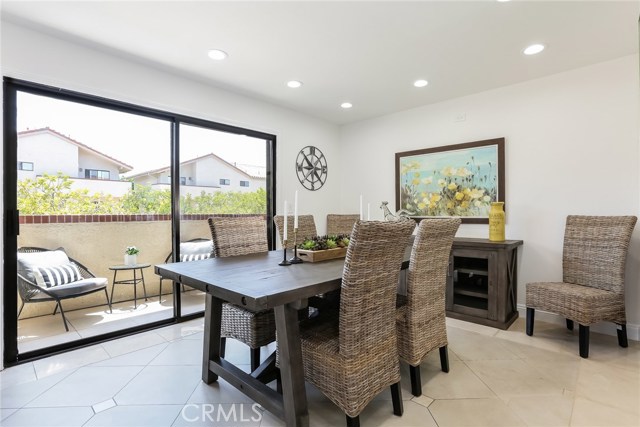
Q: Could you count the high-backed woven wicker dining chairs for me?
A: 6